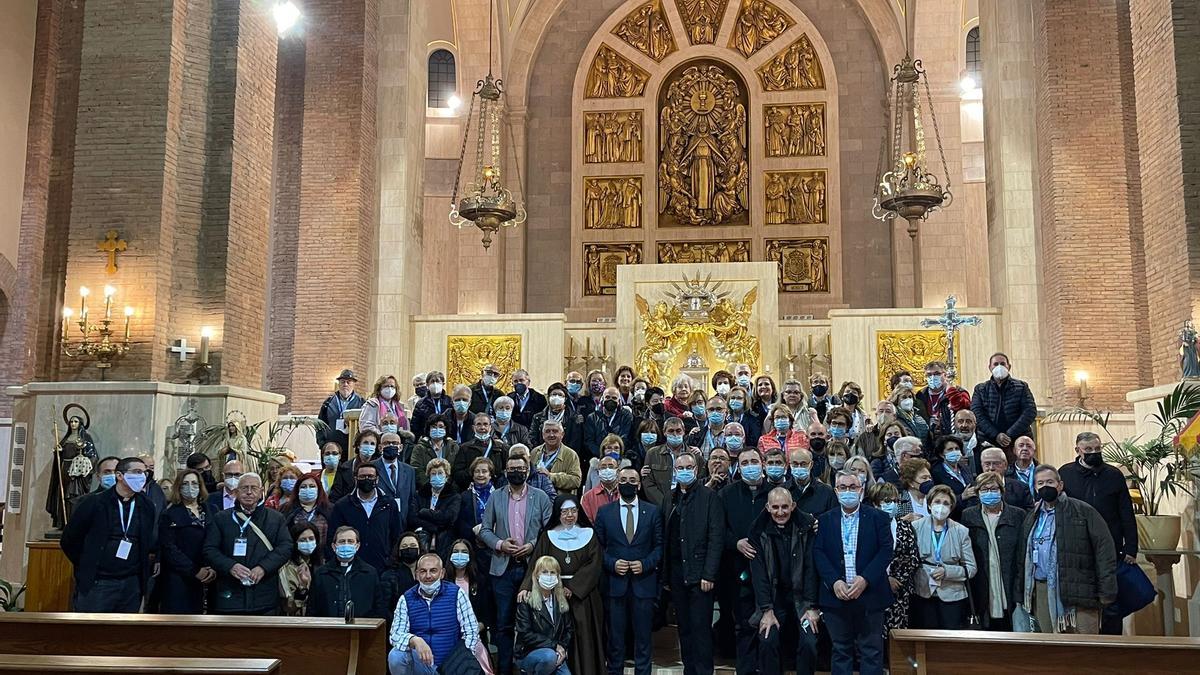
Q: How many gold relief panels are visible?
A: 15